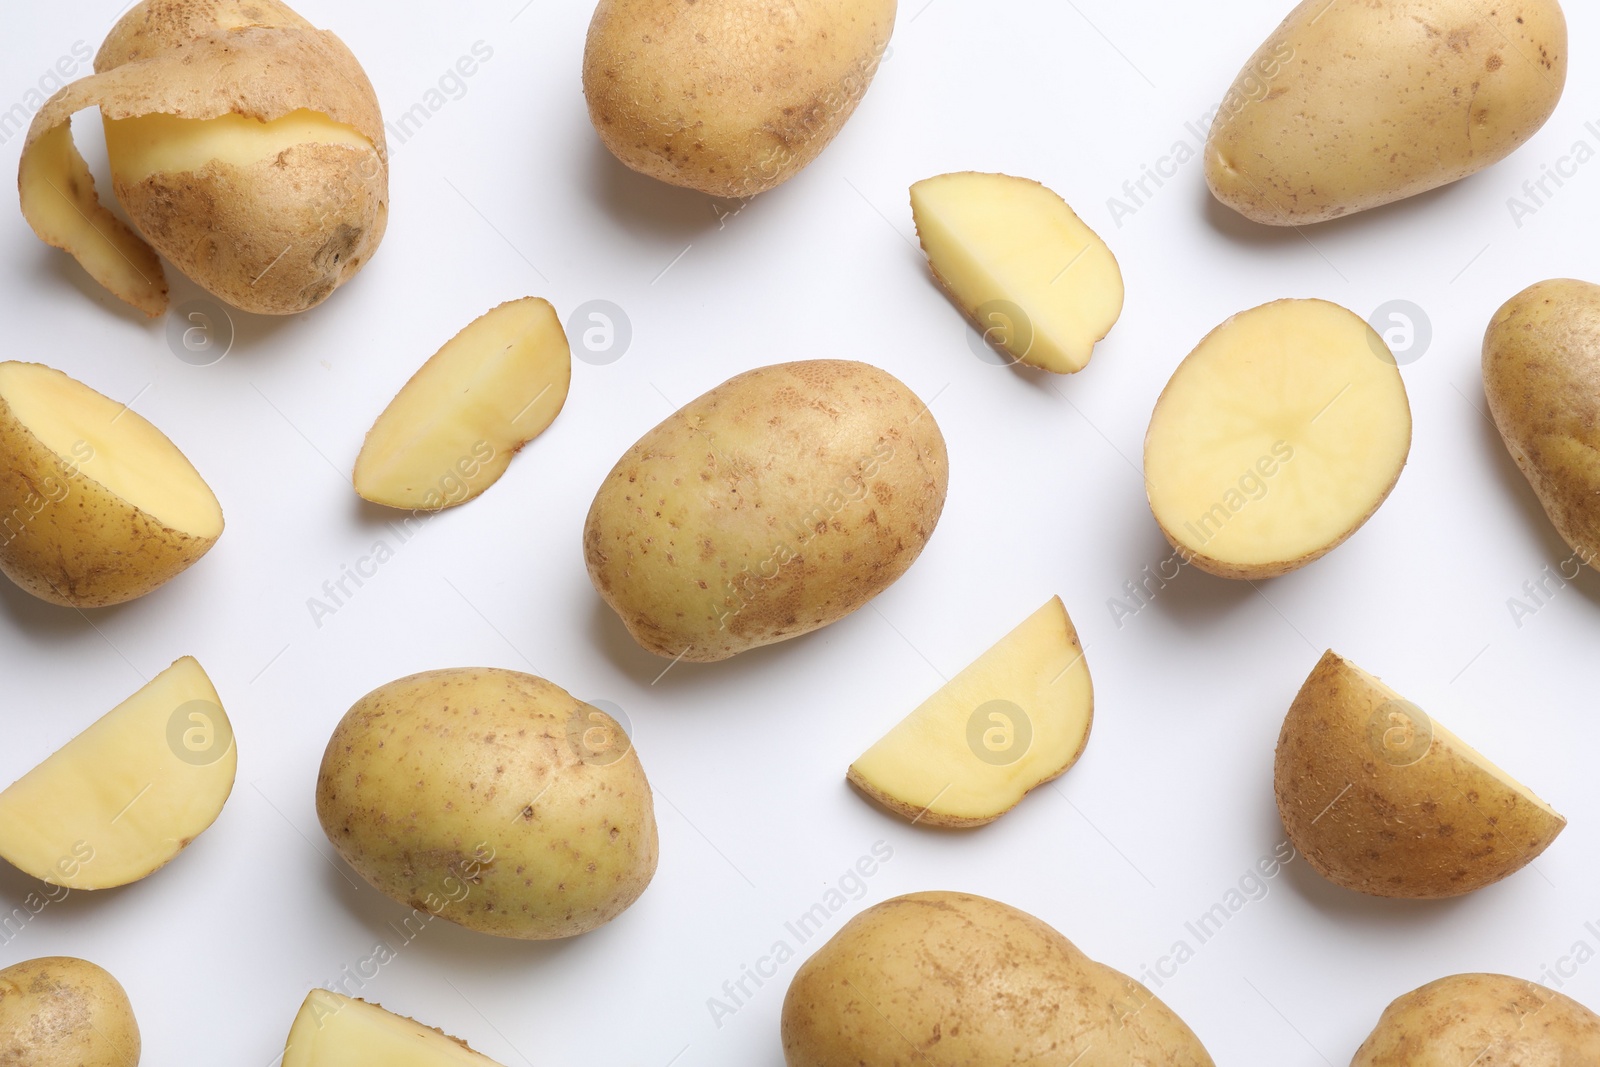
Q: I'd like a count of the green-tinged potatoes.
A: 2